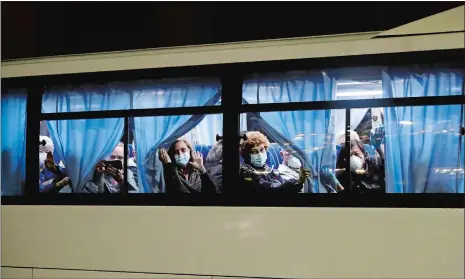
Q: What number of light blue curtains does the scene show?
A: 5